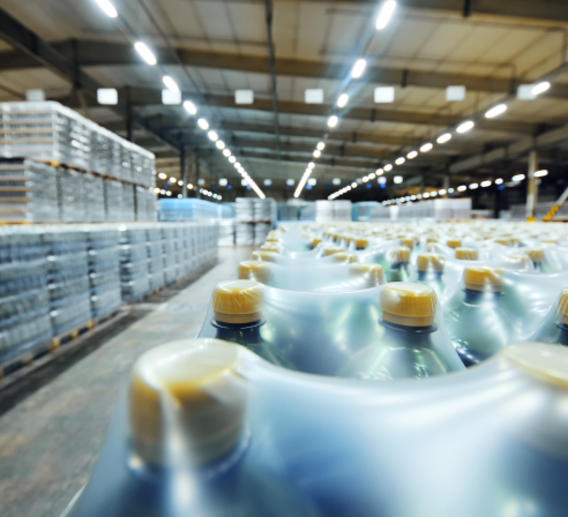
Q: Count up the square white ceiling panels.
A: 8